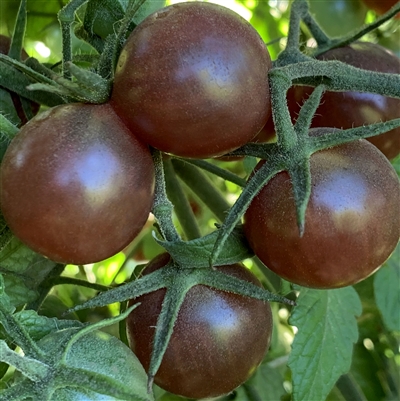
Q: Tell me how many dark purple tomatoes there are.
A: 5